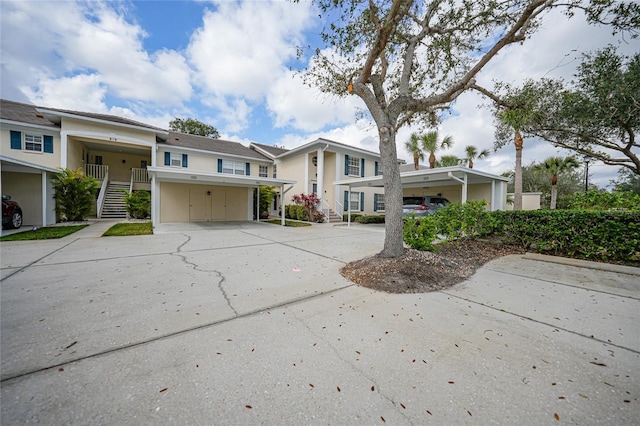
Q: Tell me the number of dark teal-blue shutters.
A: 12